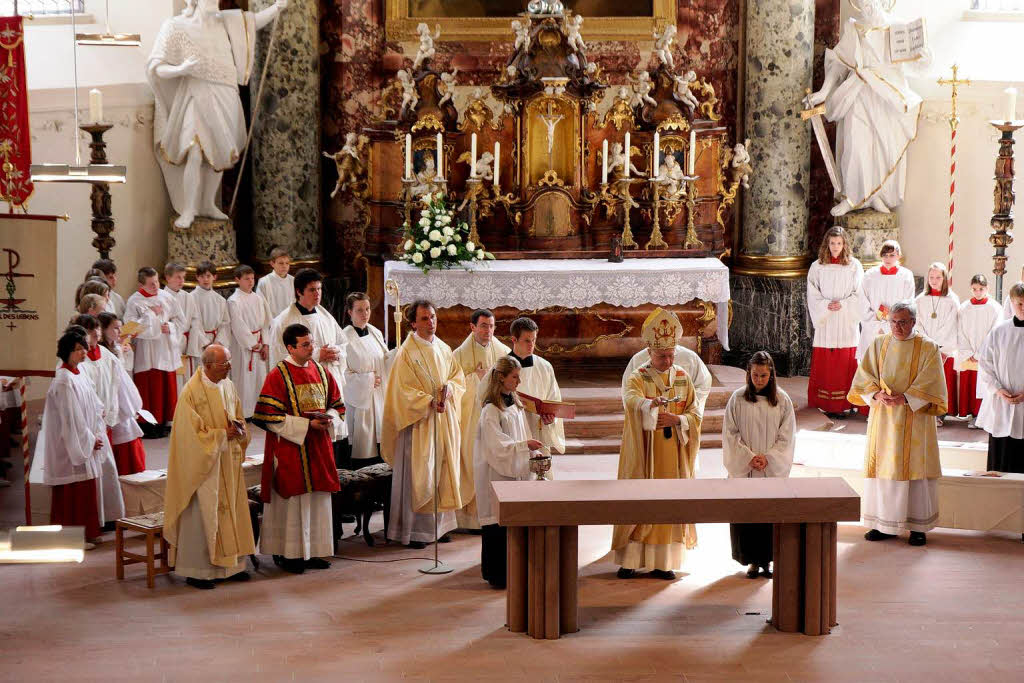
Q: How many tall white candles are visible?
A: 10